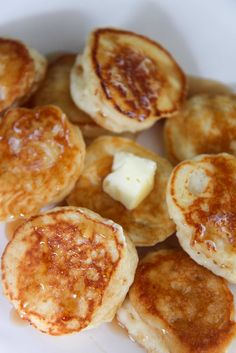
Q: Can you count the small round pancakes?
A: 9